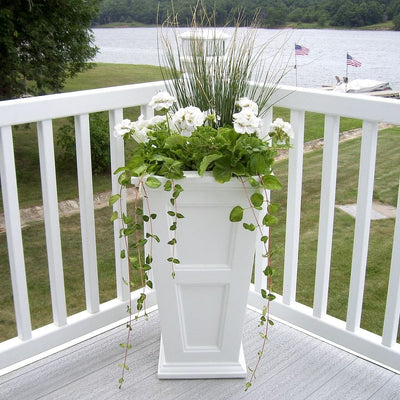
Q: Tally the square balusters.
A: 10